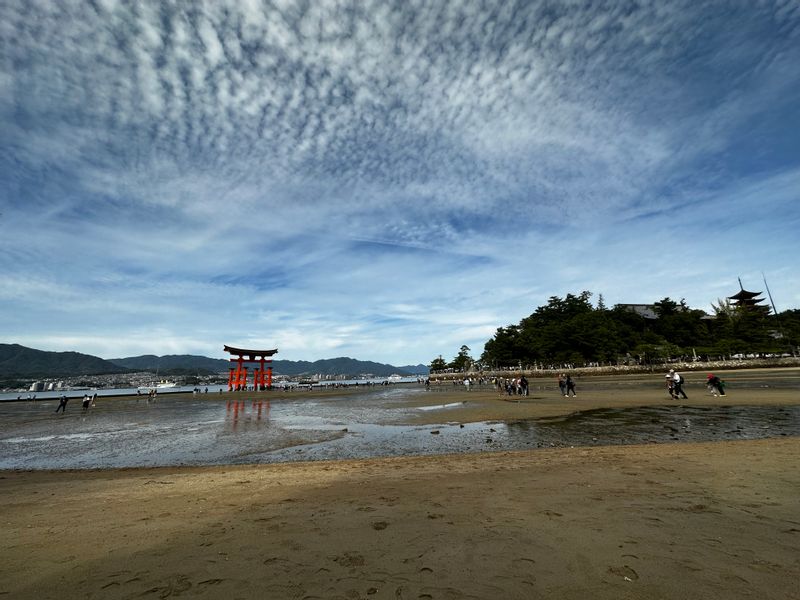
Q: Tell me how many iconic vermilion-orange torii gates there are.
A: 1